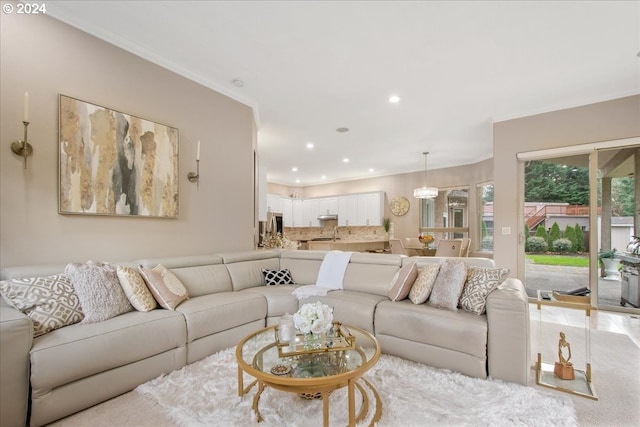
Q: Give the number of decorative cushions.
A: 9